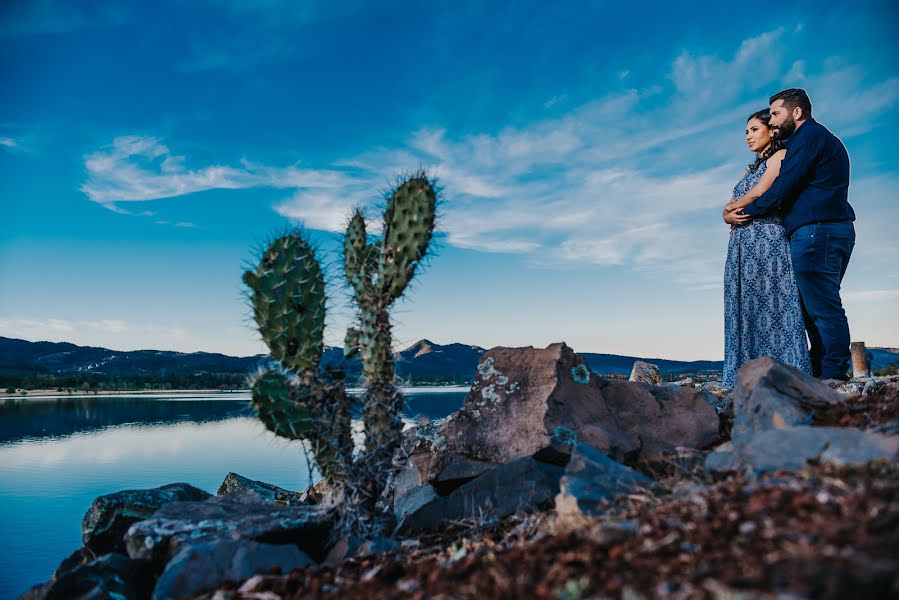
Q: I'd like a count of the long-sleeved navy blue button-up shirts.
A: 1